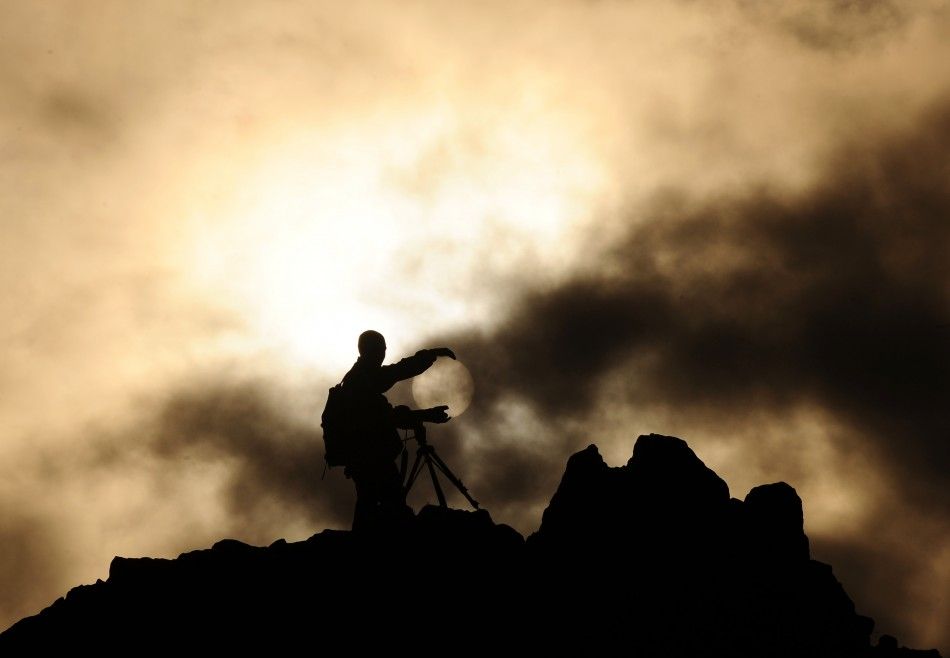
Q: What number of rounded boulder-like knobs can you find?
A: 3